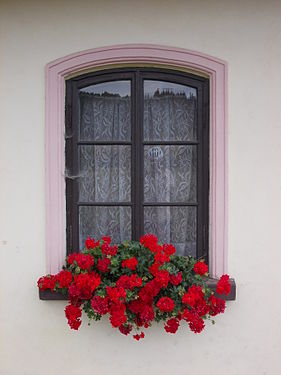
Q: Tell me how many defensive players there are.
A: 0